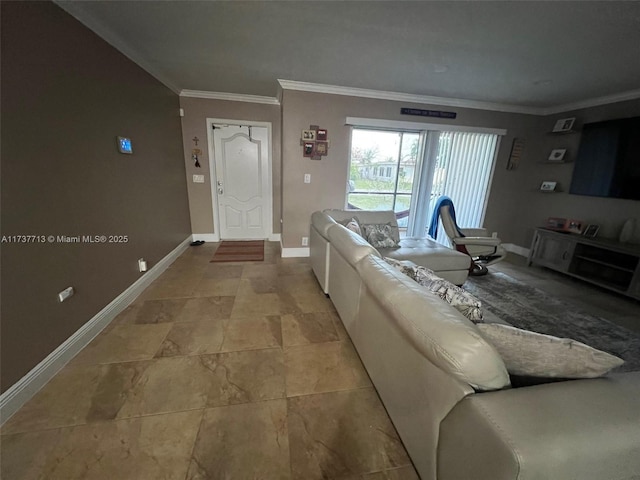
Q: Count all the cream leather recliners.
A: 1